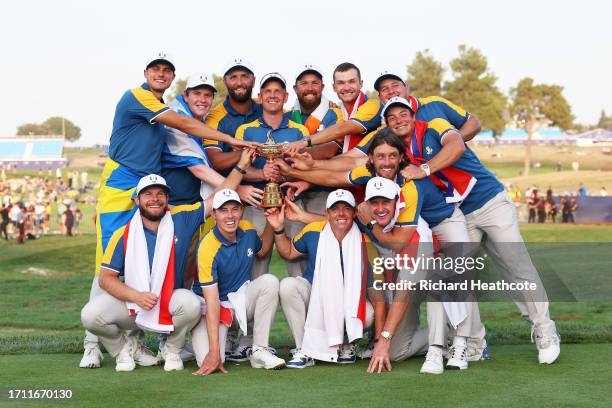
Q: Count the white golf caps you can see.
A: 11